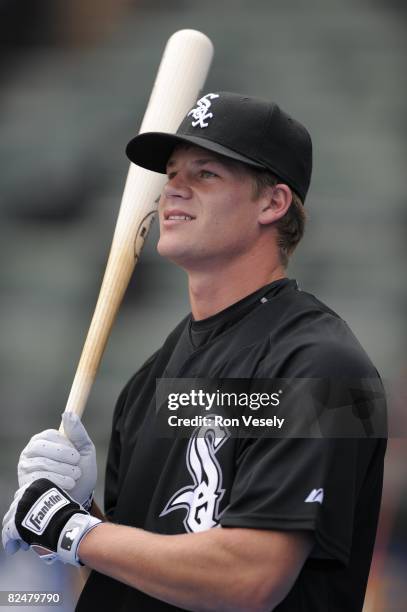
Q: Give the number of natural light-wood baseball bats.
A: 1